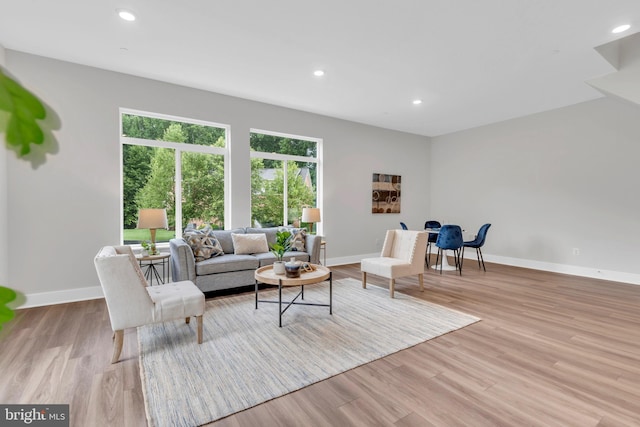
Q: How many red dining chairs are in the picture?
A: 0